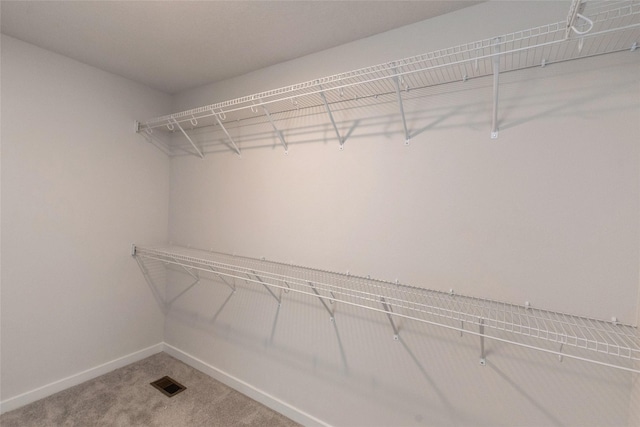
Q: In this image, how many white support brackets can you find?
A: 12